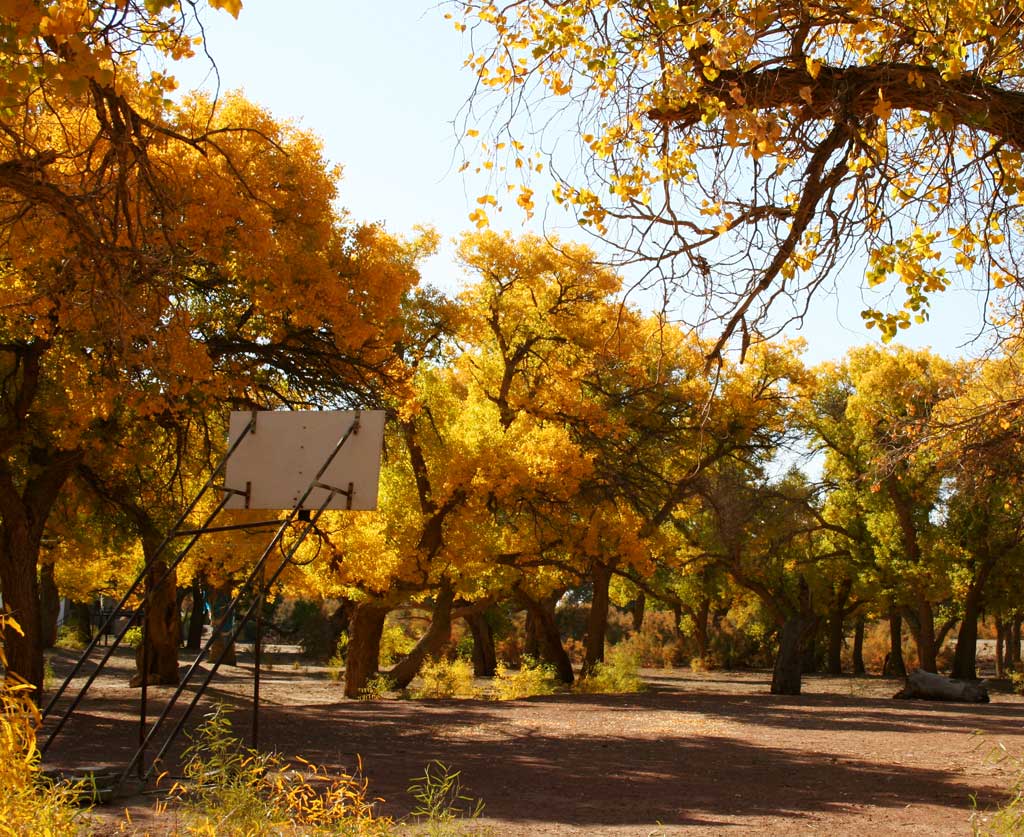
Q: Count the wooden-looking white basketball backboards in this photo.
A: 1